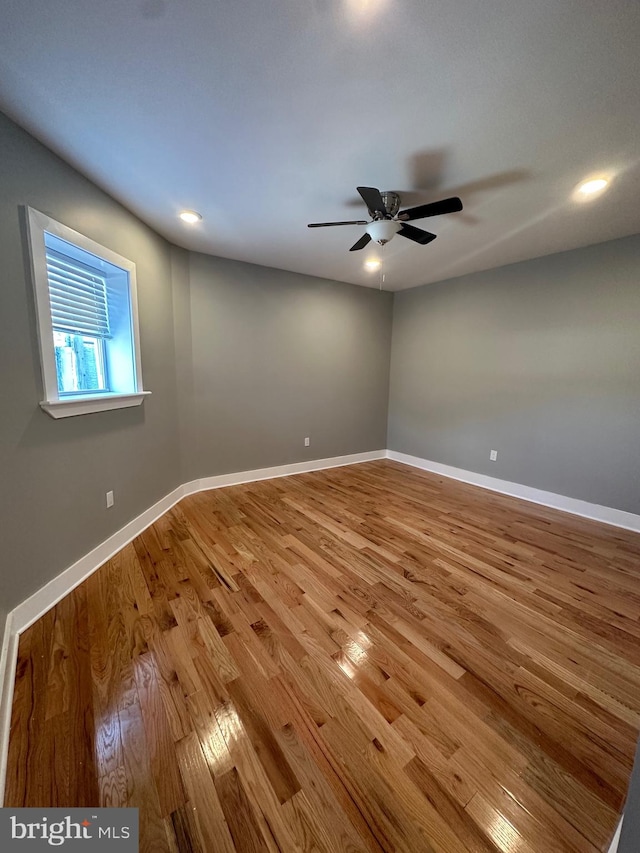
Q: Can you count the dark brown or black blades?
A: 5